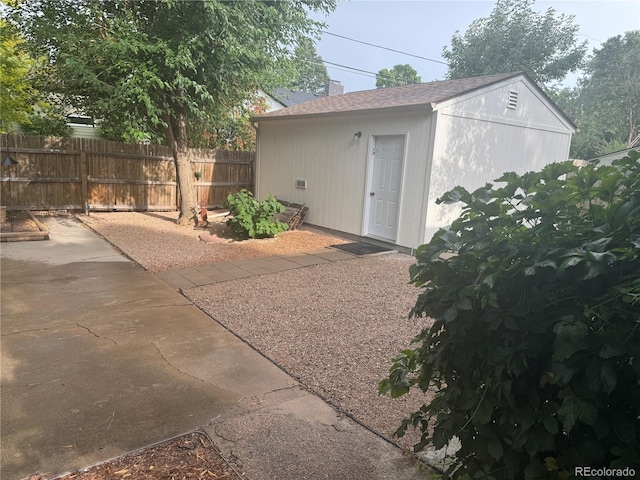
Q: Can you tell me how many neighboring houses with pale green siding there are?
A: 1